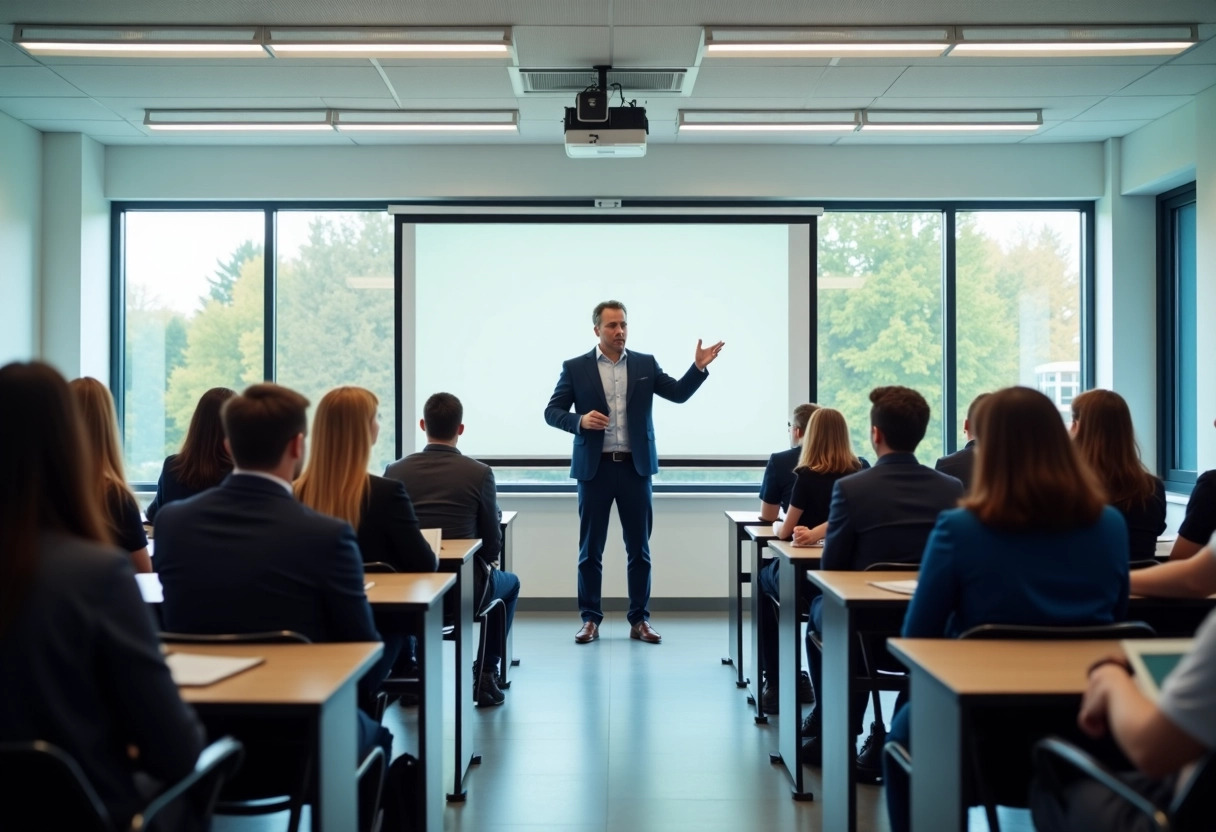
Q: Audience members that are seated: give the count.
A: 15